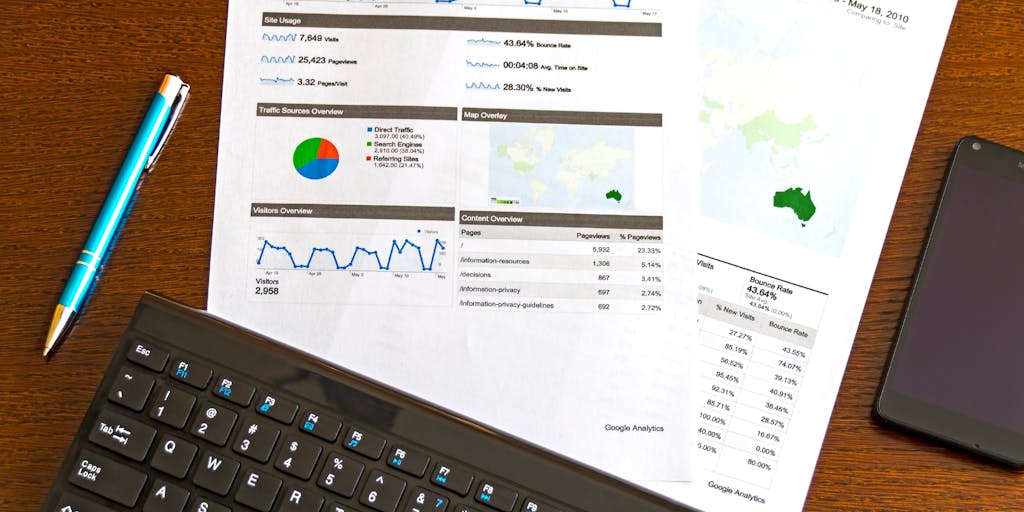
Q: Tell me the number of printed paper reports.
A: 2